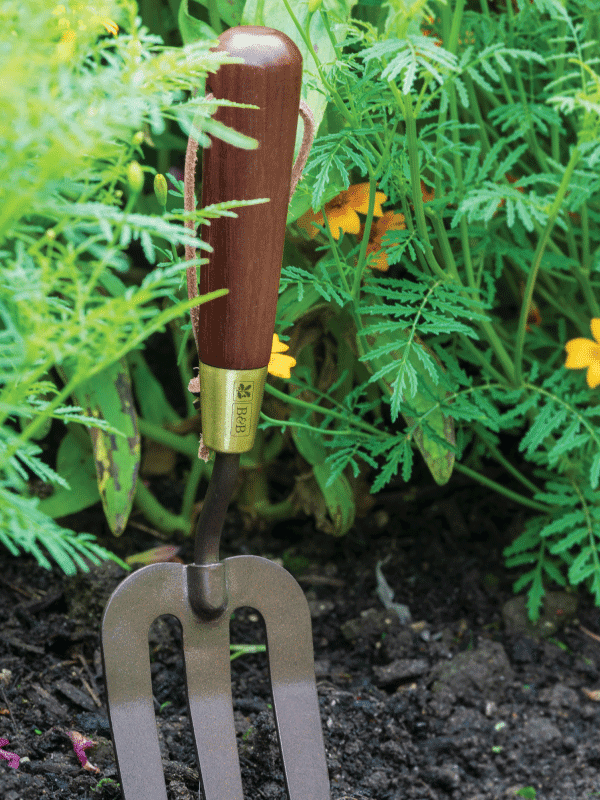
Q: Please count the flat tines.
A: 3